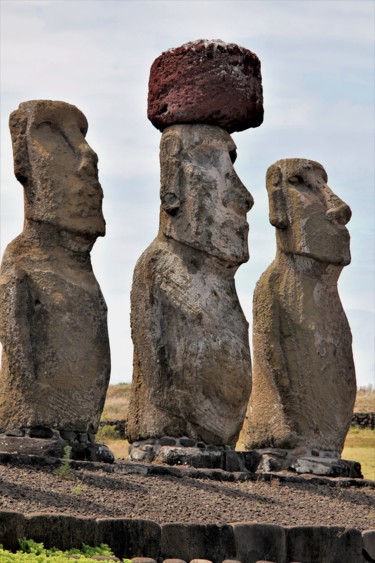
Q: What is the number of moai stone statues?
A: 3